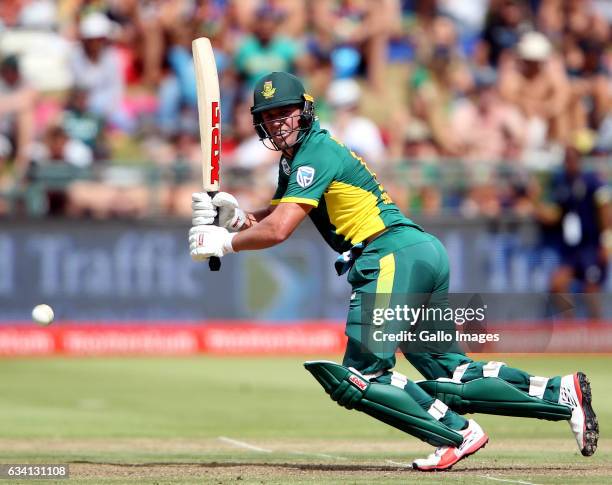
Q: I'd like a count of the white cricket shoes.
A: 2